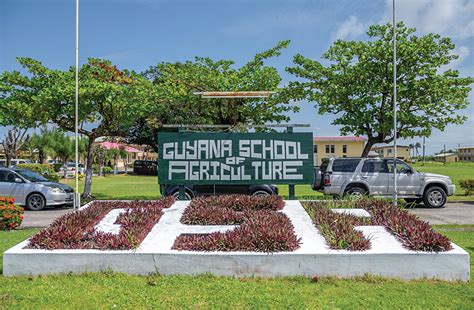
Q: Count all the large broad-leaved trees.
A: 3